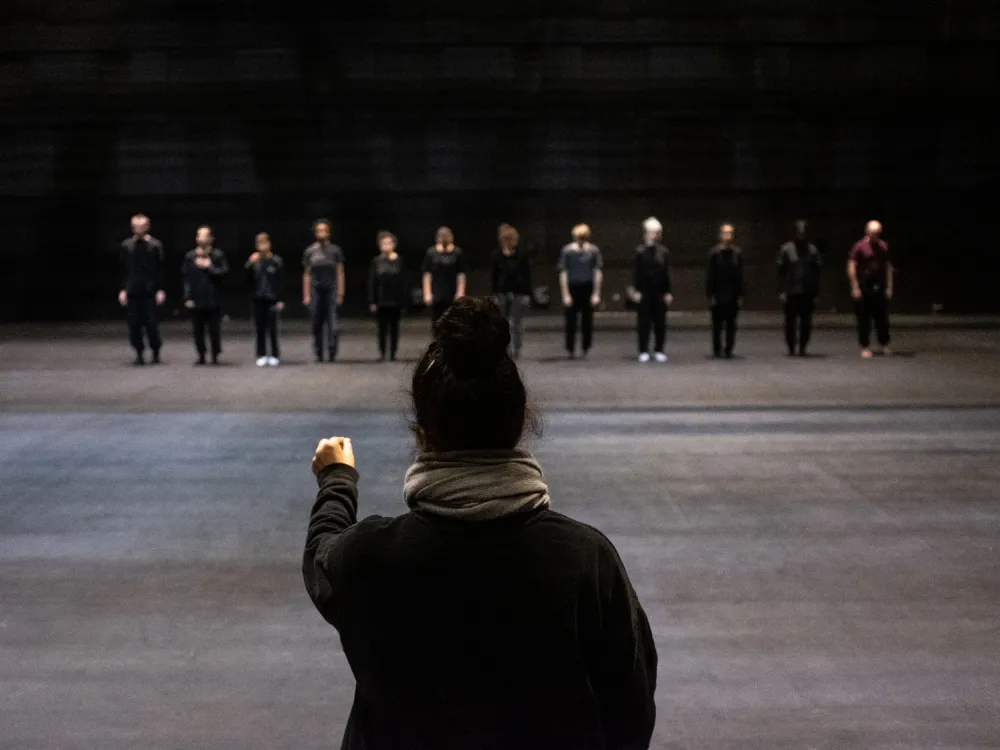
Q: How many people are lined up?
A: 12